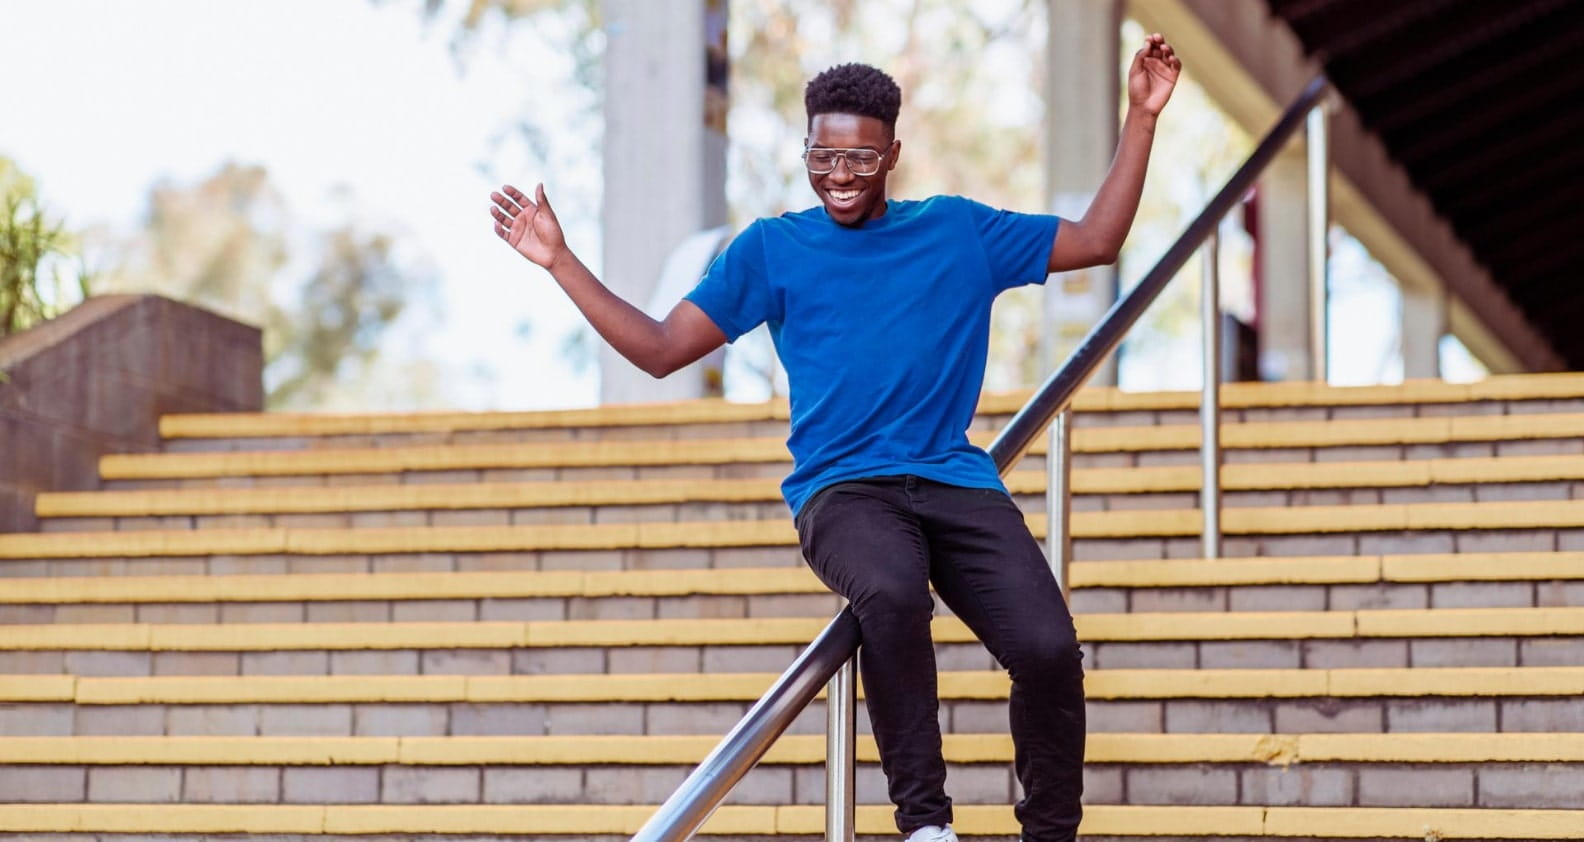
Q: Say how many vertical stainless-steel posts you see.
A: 4